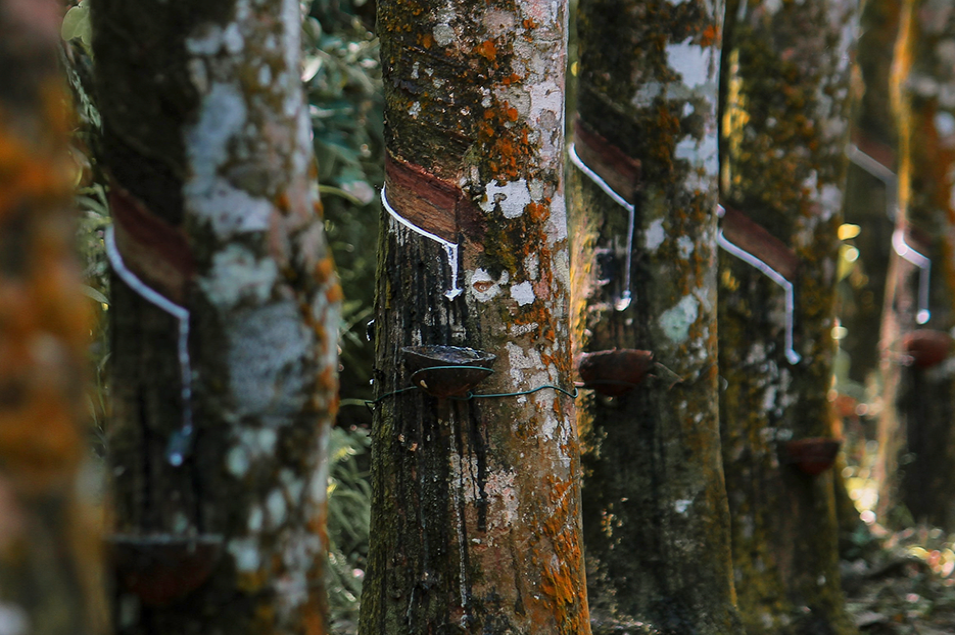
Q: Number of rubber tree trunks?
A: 7